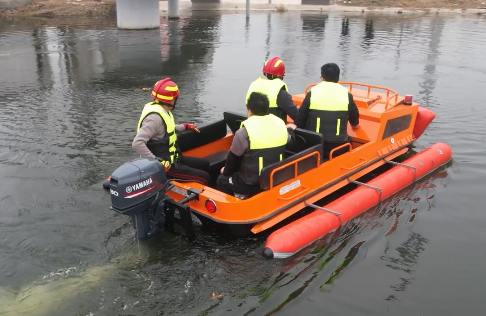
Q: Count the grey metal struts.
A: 3